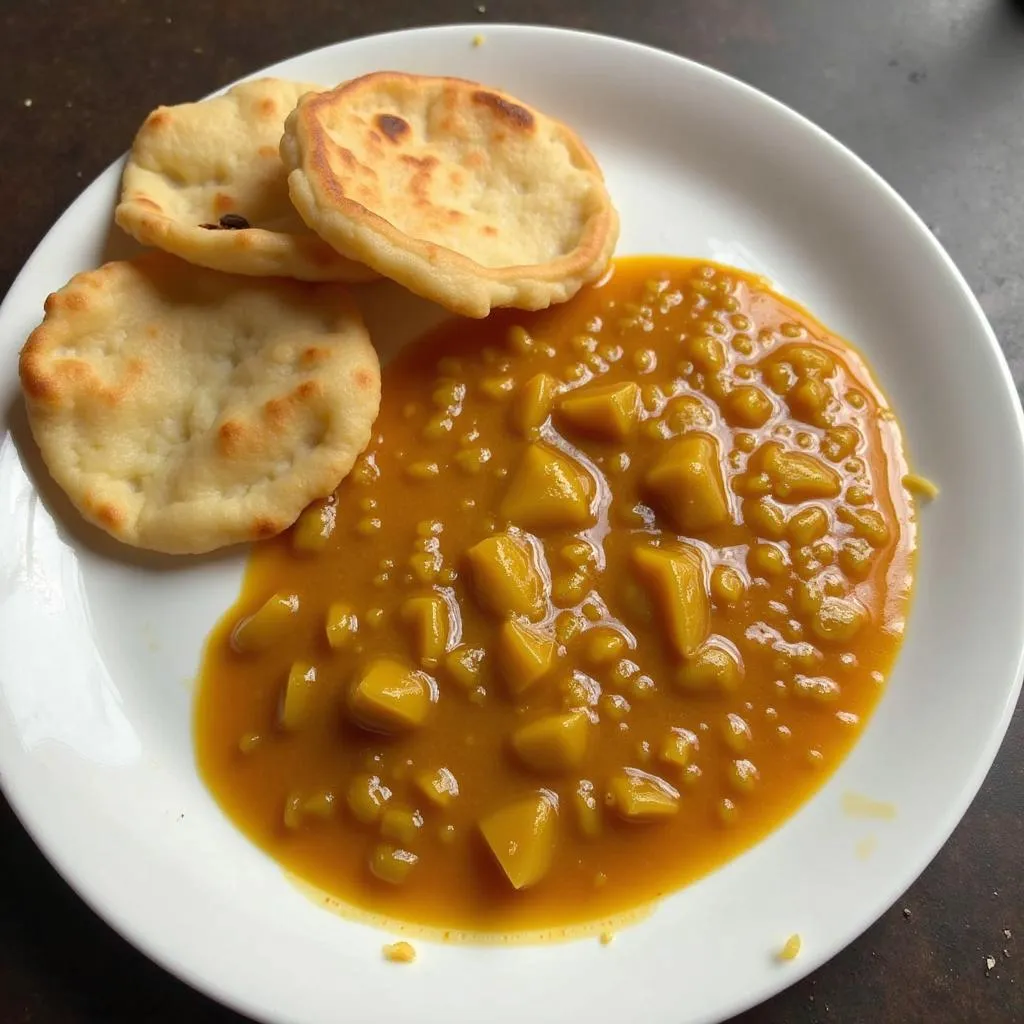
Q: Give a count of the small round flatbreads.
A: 3